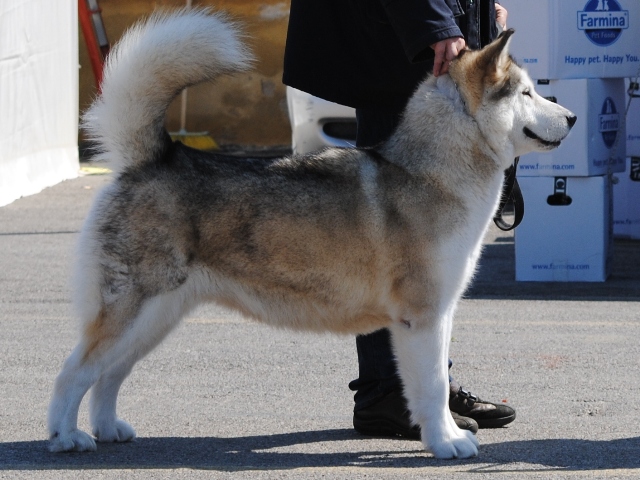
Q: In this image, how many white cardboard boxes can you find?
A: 5